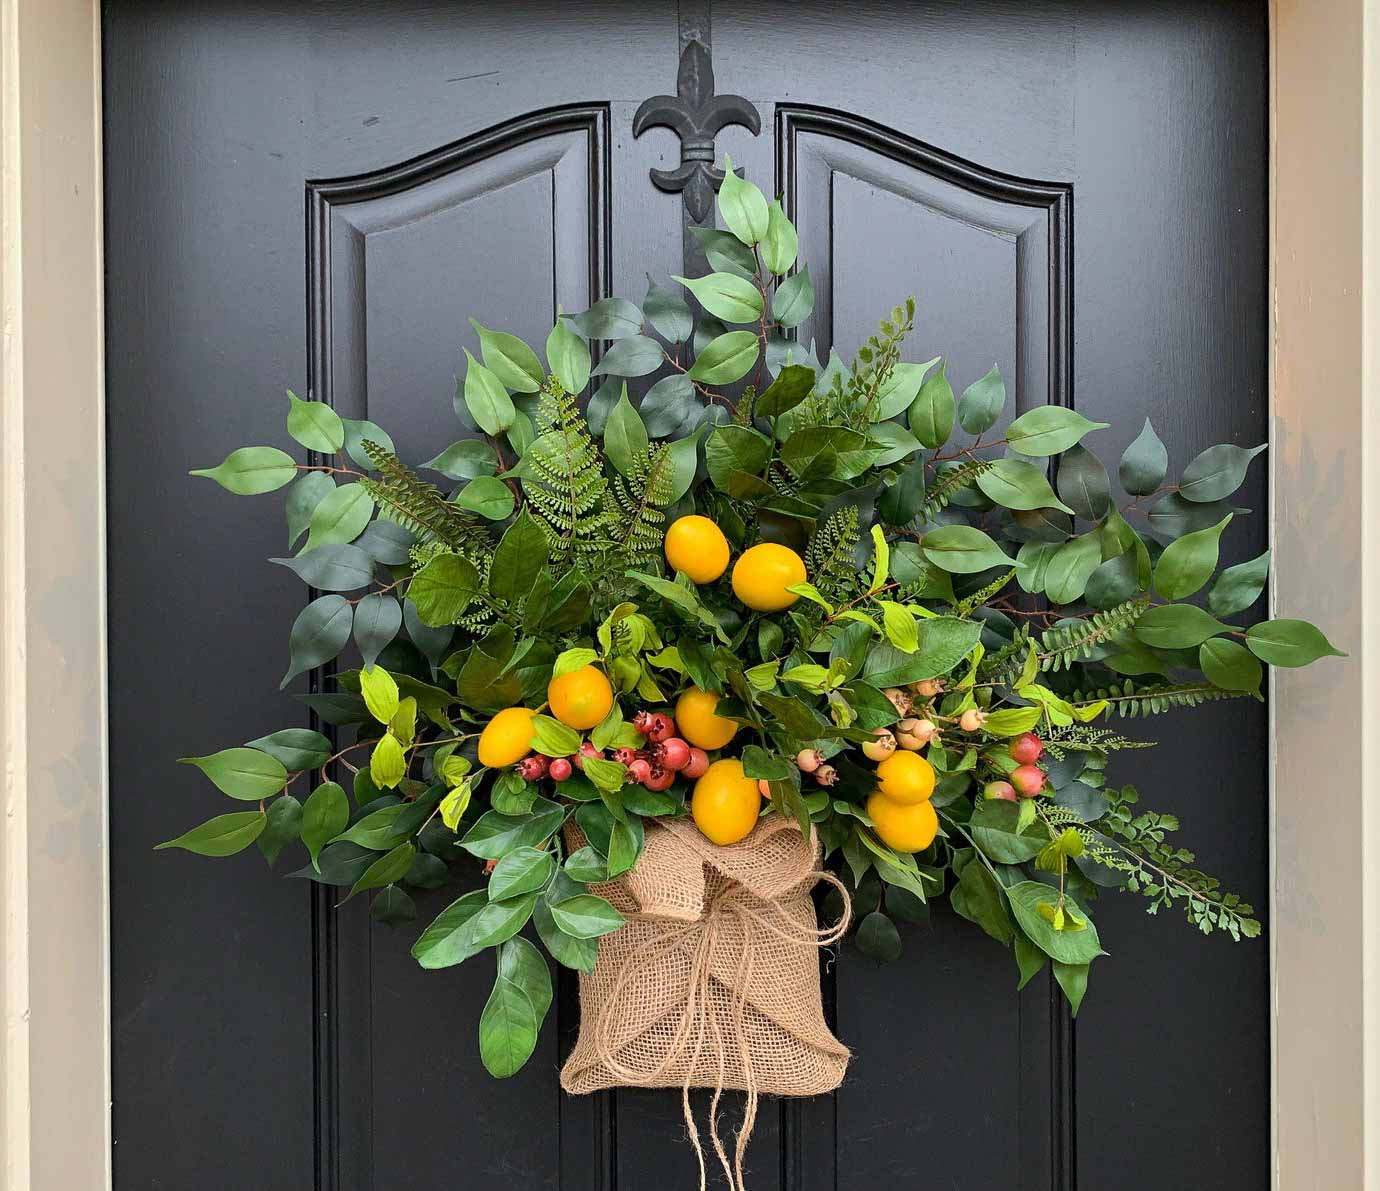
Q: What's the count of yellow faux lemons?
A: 8